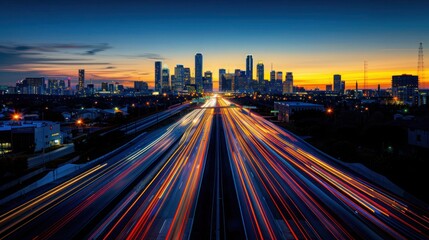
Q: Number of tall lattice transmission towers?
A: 2